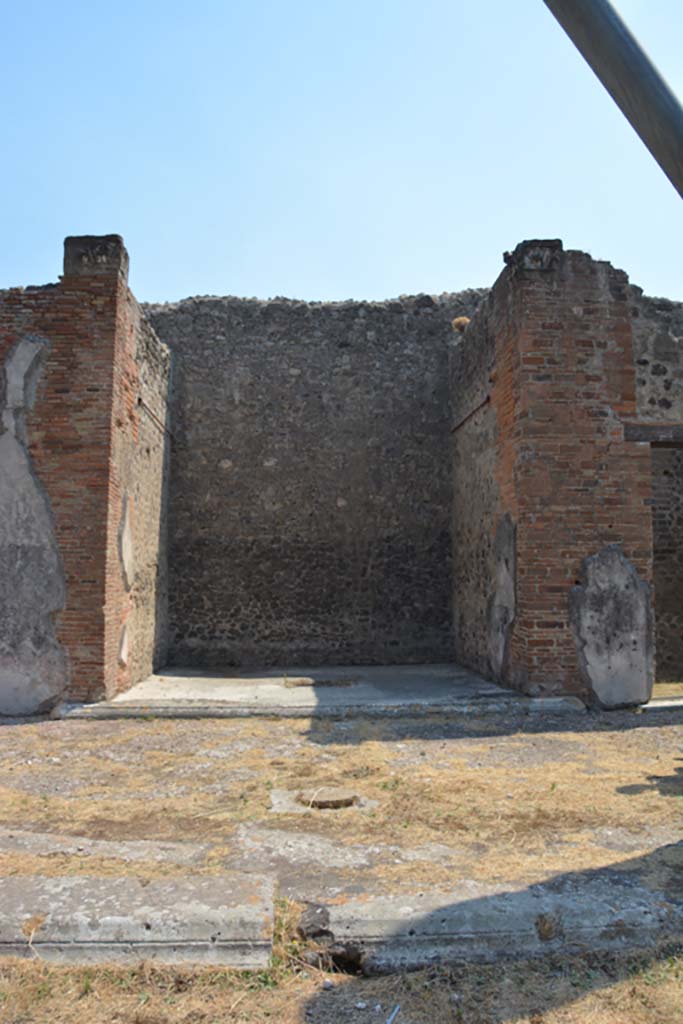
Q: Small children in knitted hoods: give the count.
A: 0